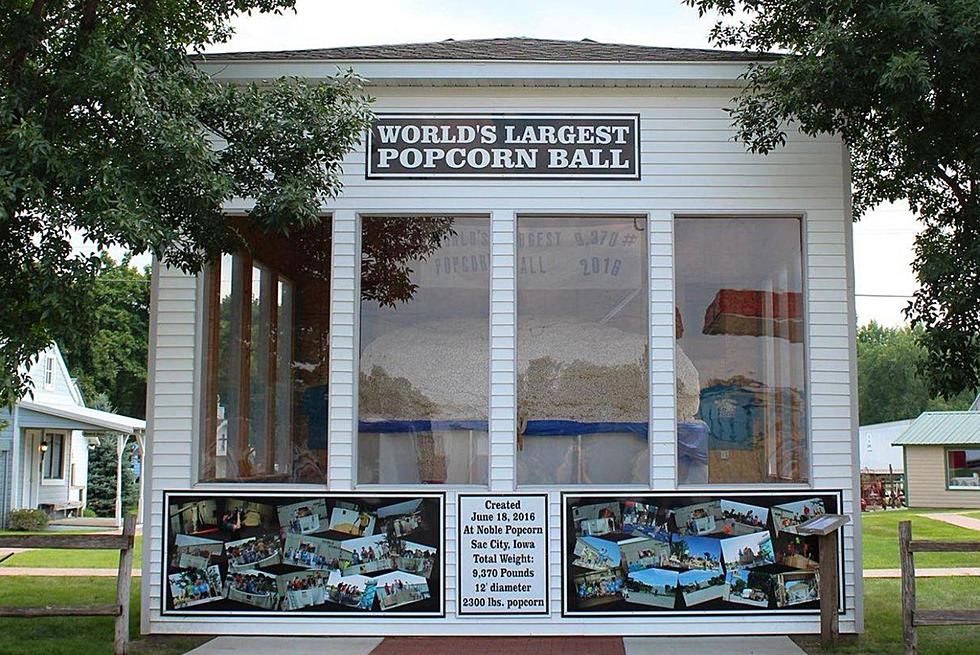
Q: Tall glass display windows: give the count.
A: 4